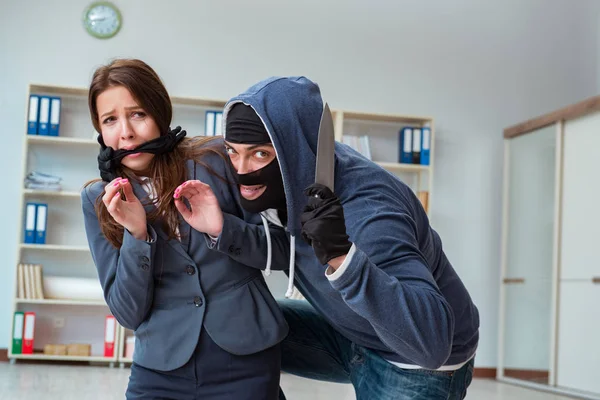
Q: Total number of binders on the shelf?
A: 13